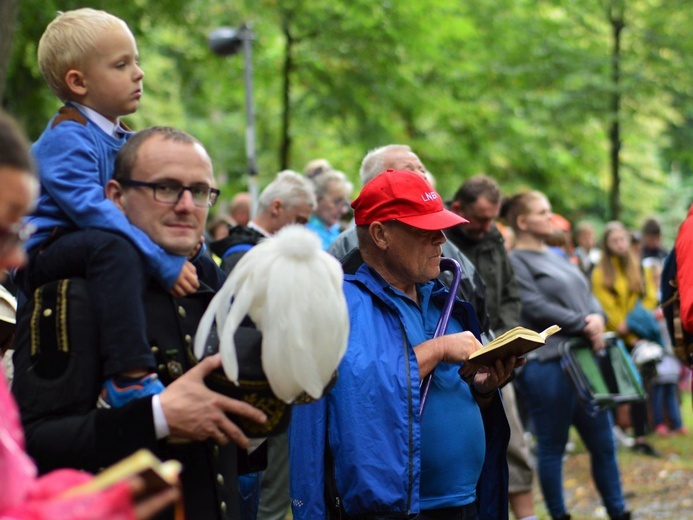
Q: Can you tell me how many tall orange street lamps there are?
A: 0